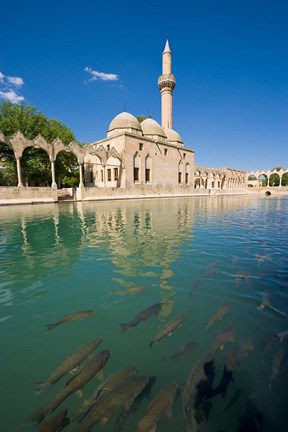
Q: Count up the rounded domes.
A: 3